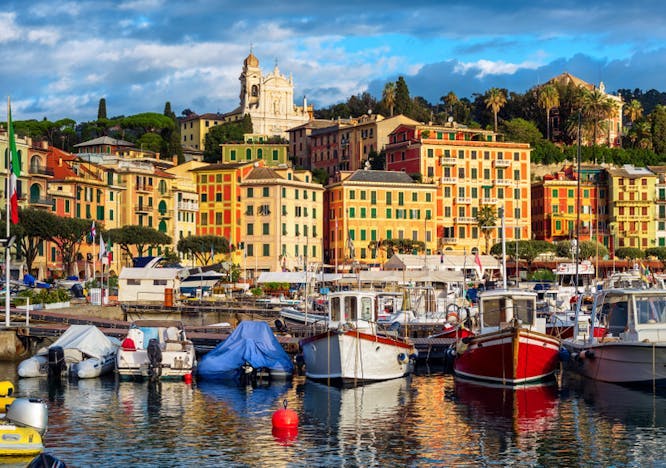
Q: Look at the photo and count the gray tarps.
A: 1